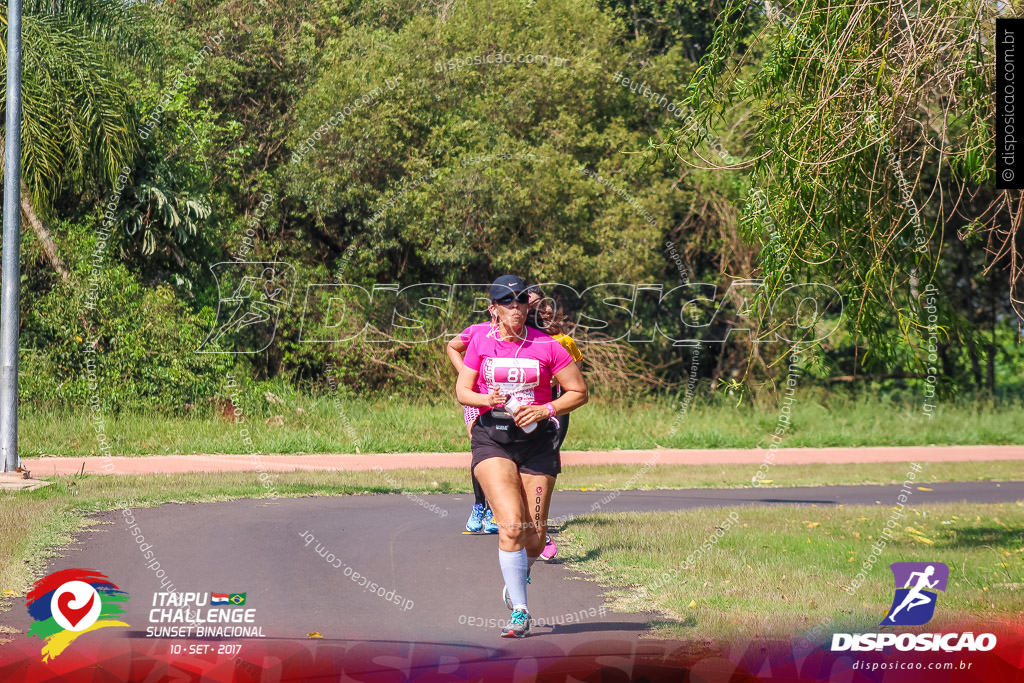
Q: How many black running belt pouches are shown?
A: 1